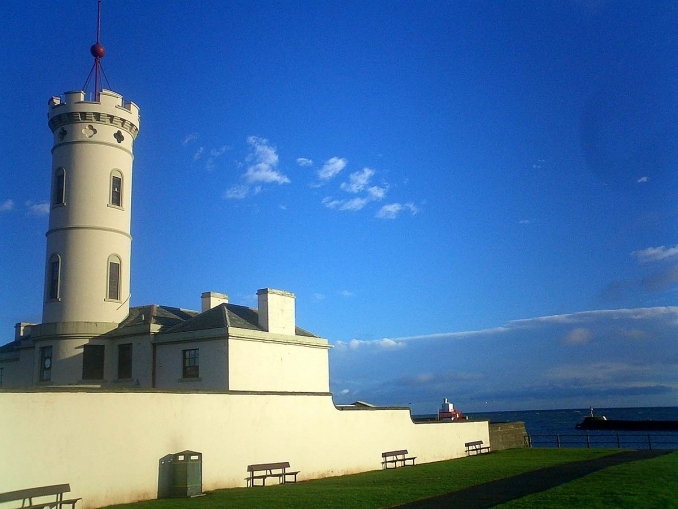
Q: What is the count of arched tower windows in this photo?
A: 4